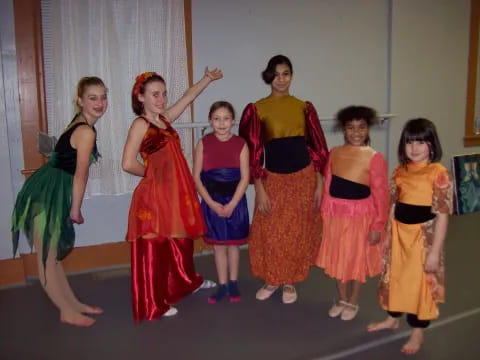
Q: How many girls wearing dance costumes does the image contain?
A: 6